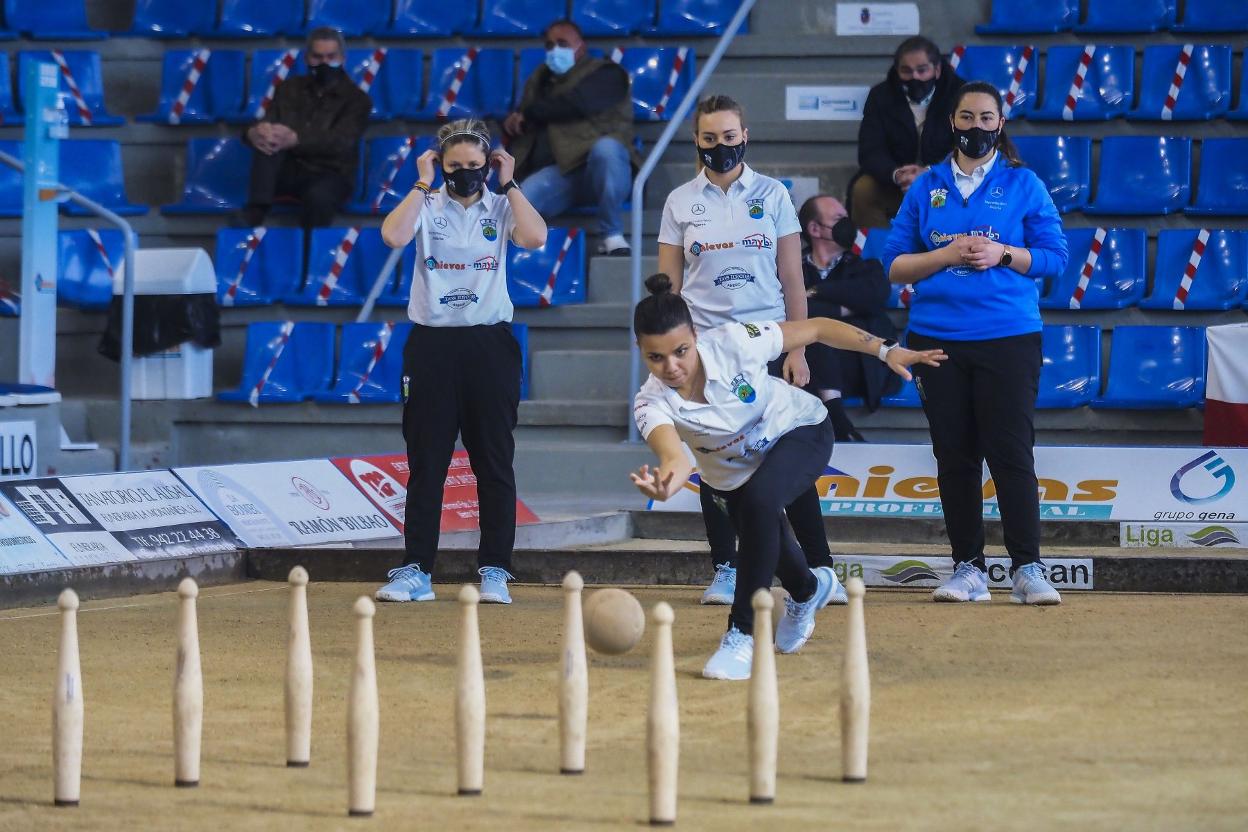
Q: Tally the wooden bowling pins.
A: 9